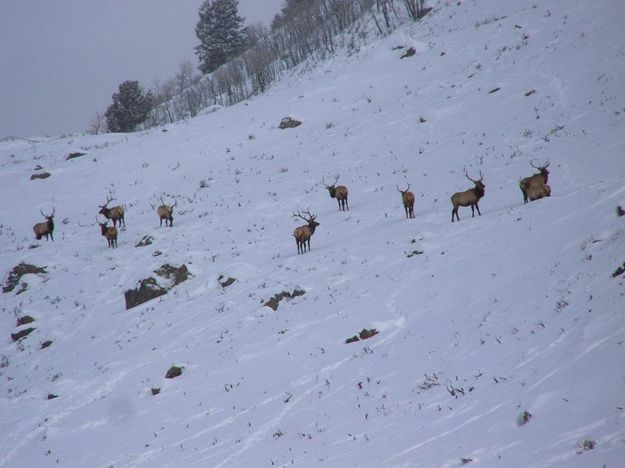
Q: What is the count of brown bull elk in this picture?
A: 9